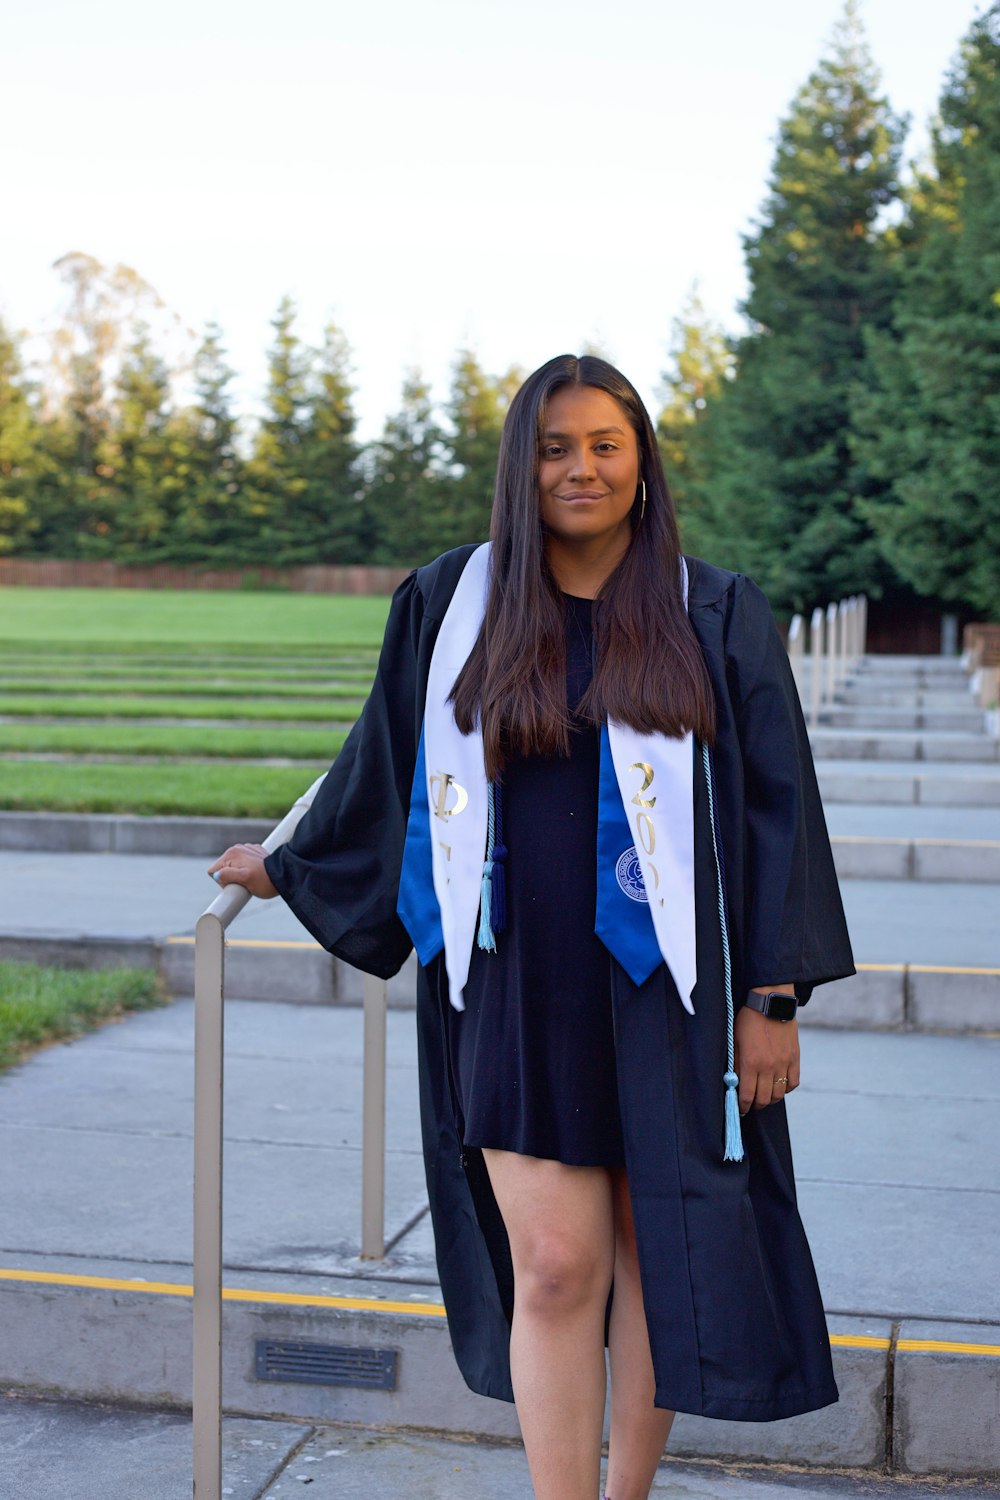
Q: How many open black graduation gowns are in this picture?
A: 1